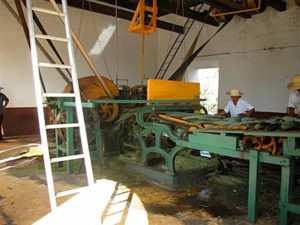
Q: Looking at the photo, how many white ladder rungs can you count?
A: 7